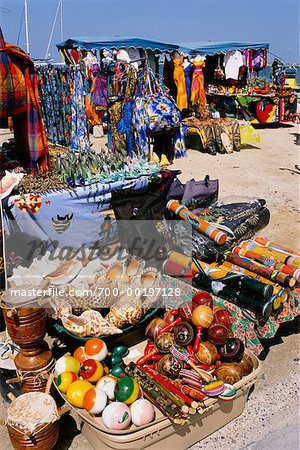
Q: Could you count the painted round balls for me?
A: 11